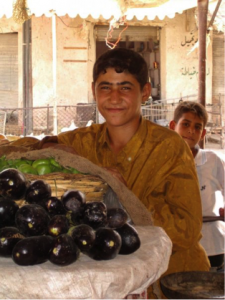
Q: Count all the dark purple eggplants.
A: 15